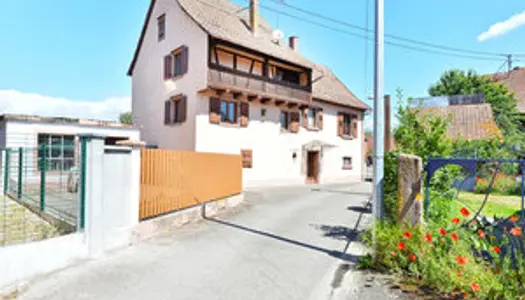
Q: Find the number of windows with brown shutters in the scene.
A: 6